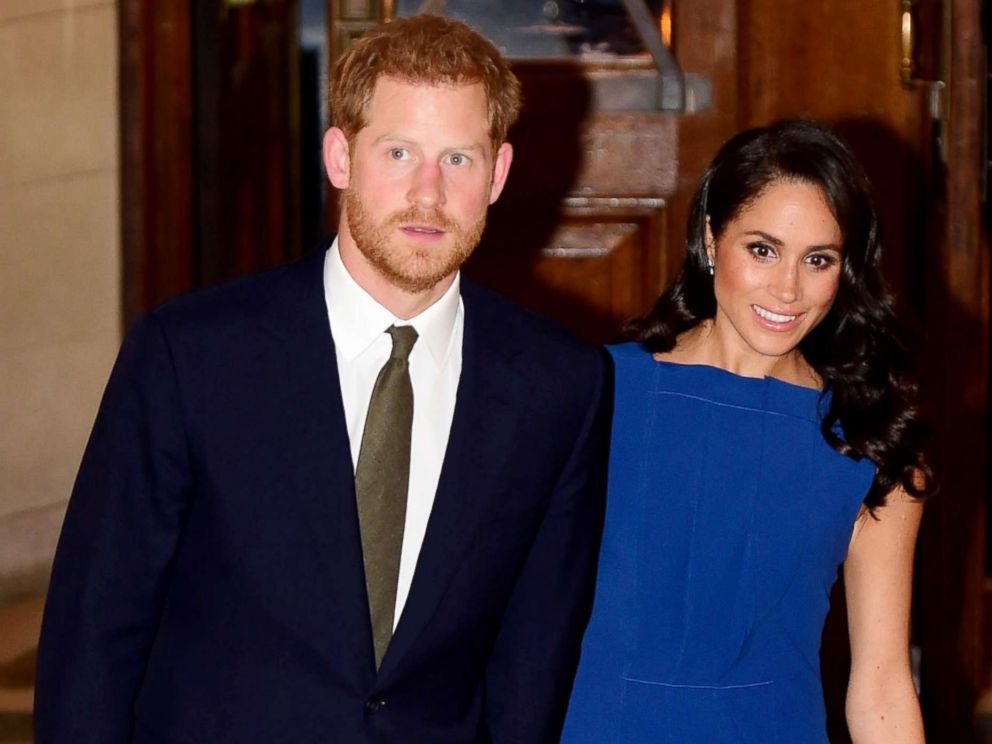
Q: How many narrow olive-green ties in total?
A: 1